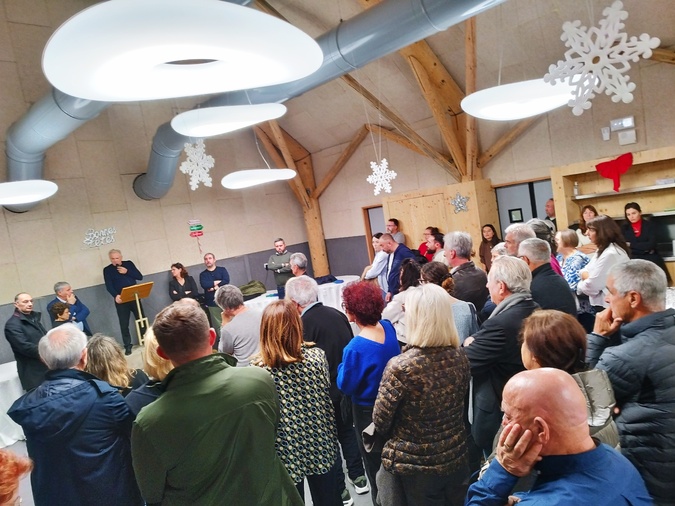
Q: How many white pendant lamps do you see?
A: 5